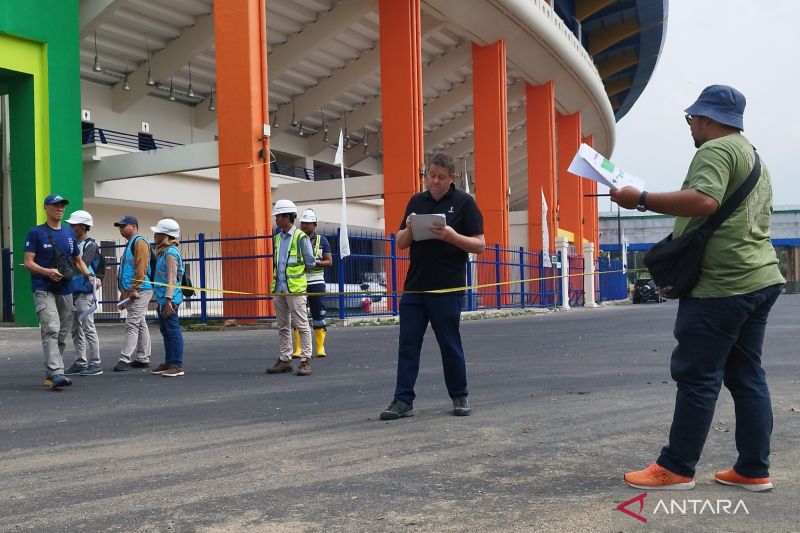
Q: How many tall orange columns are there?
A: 6